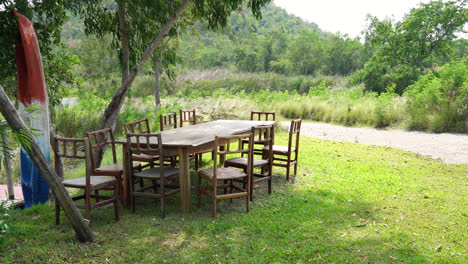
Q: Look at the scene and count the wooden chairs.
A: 10